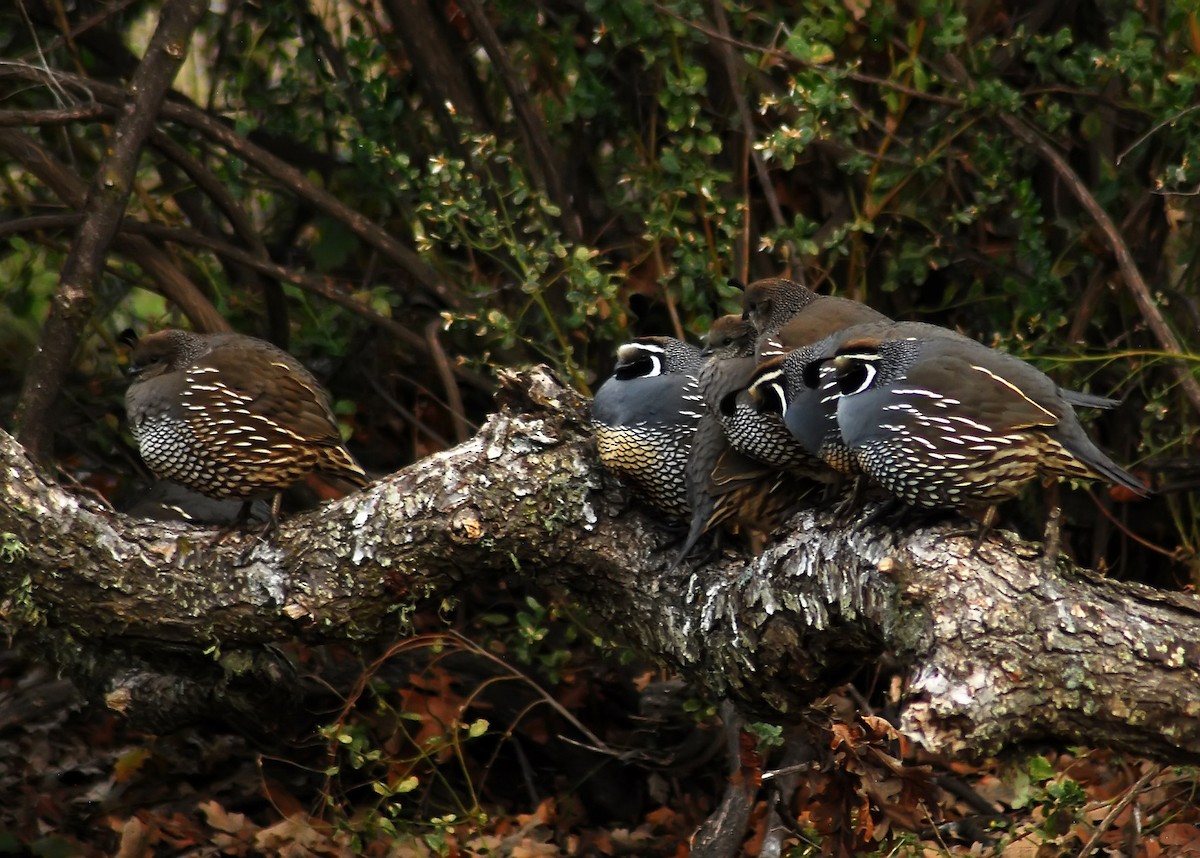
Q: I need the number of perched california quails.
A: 6